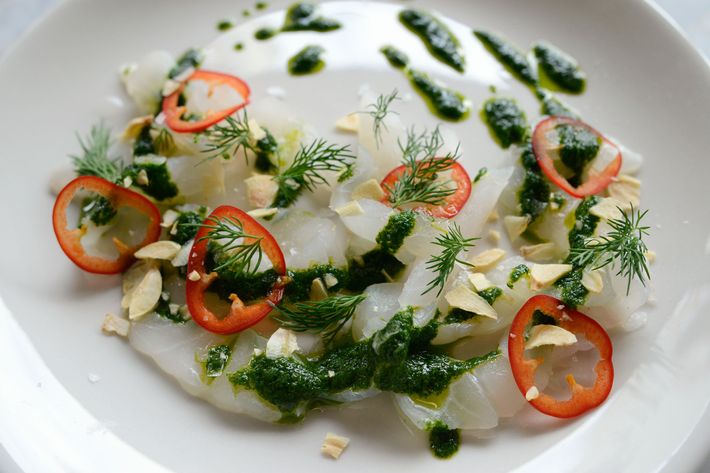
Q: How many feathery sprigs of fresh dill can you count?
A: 9